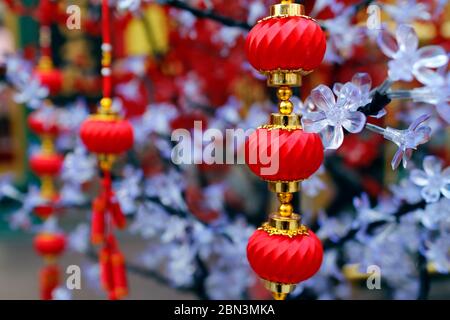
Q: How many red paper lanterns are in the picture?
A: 9